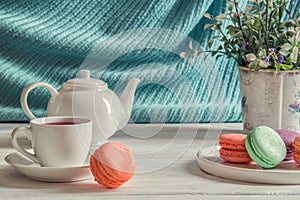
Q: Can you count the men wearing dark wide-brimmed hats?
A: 0